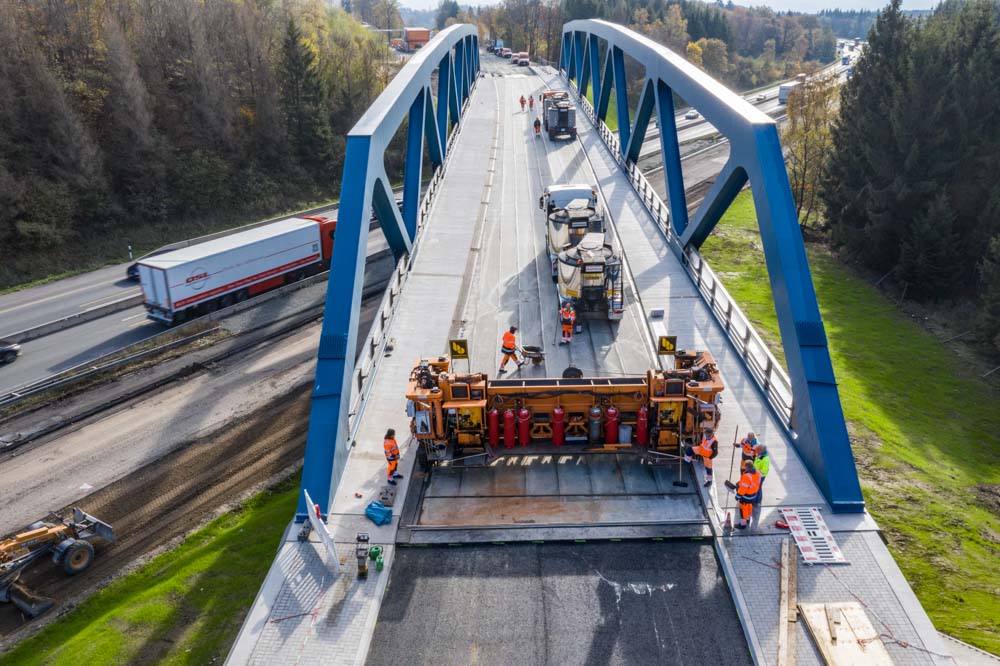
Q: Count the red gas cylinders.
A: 6